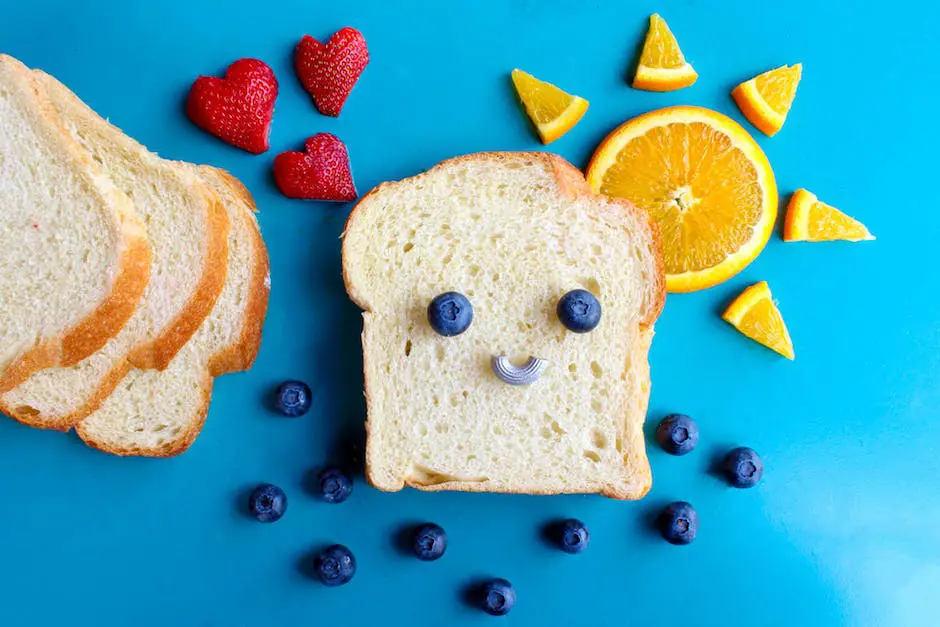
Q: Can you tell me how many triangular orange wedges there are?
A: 5